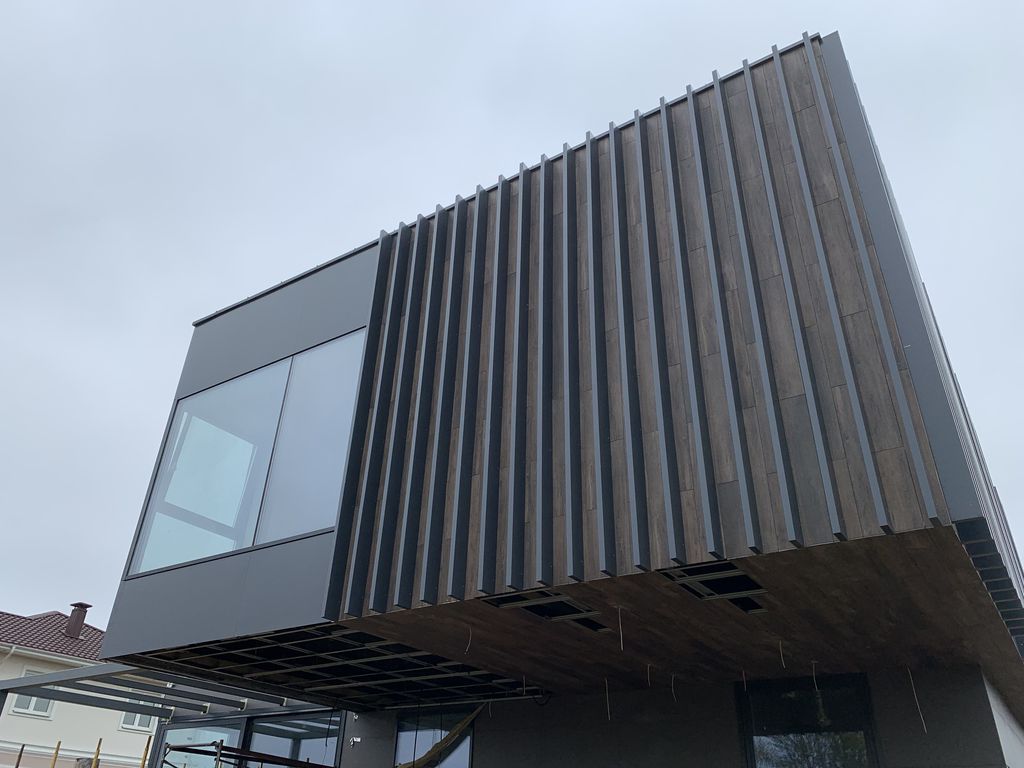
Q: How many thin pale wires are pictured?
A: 11